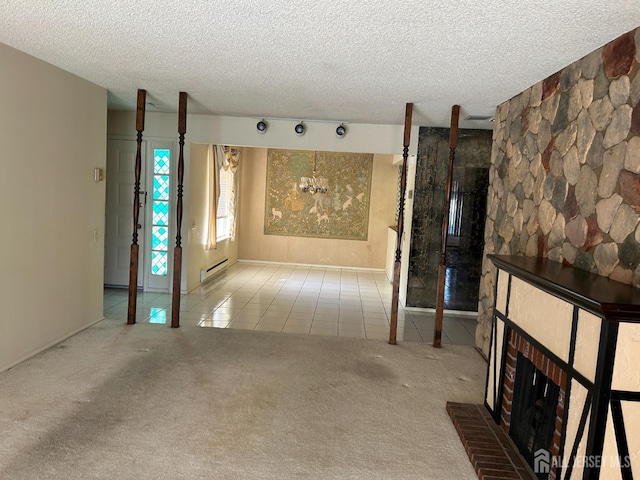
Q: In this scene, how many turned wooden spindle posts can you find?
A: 4